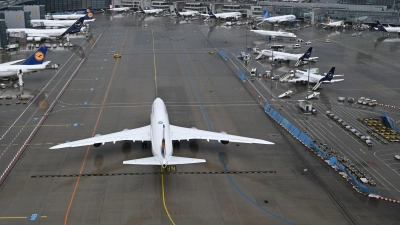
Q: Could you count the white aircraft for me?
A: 15